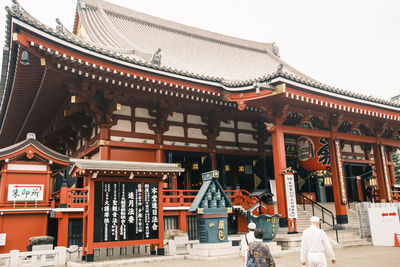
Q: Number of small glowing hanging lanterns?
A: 2